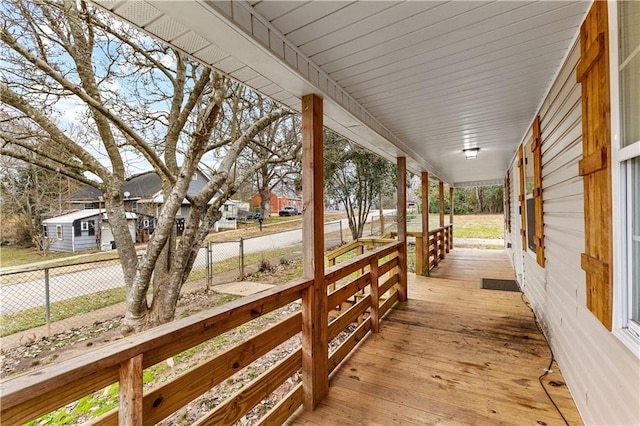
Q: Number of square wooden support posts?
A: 5